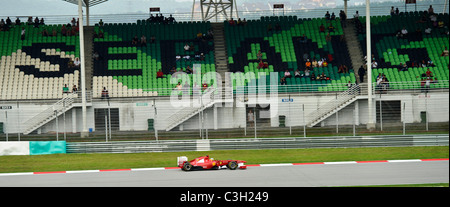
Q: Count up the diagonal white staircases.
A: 3